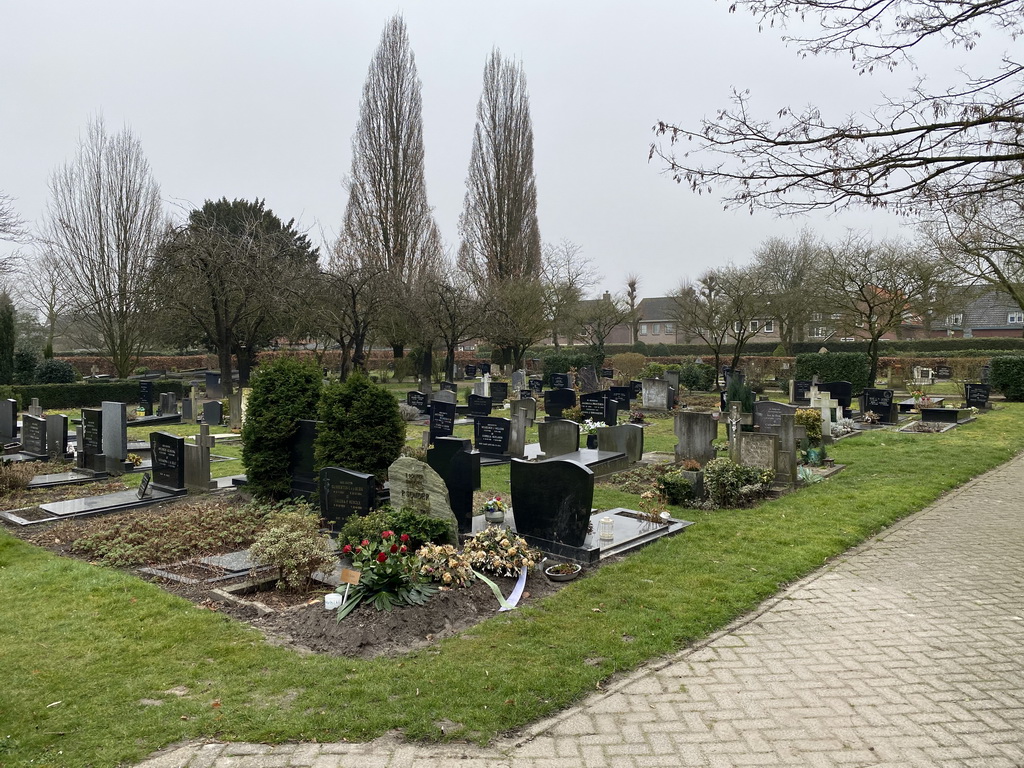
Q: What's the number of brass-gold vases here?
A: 0